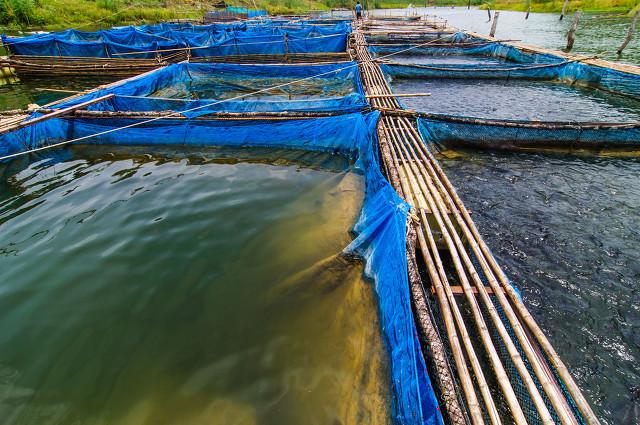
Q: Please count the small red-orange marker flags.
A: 0